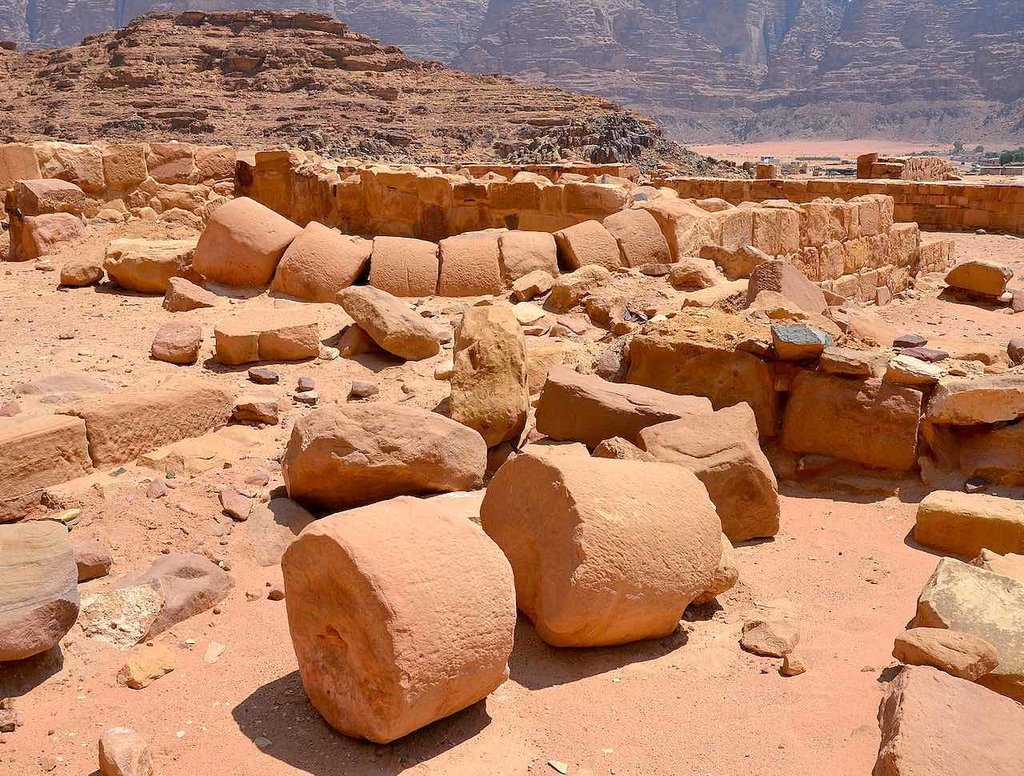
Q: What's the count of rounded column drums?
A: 9